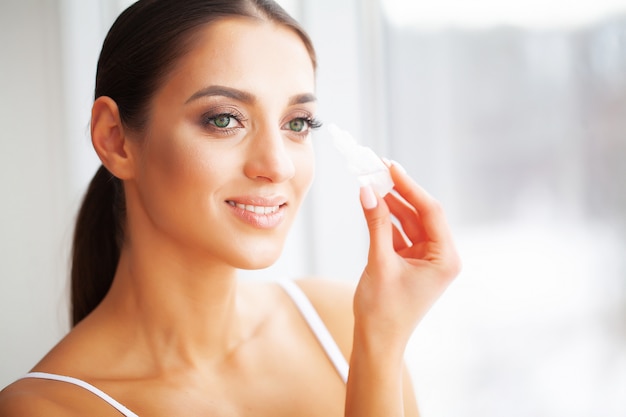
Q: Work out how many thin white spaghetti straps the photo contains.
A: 2